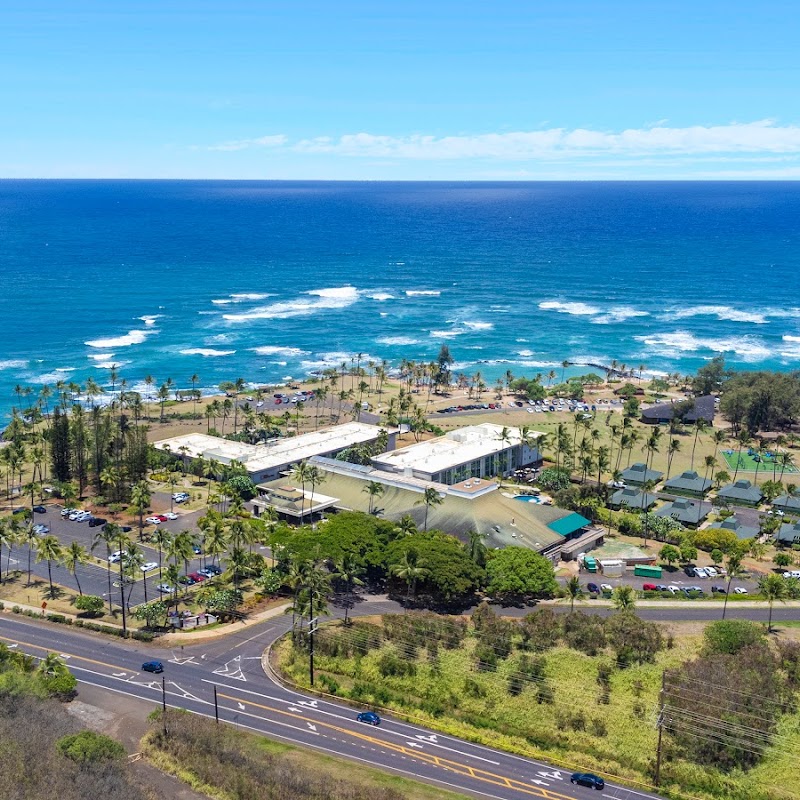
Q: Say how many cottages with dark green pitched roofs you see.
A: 8